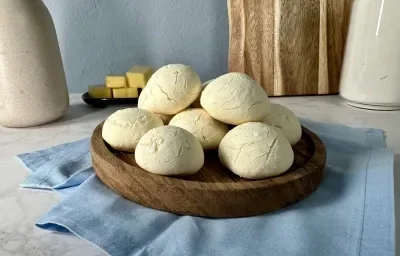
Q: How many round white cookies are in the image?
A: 8